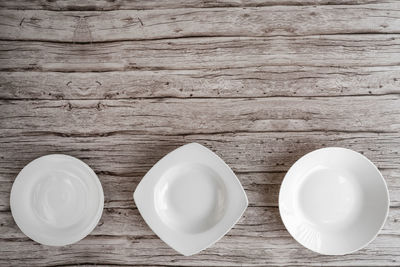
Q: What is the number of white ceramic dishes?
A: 3